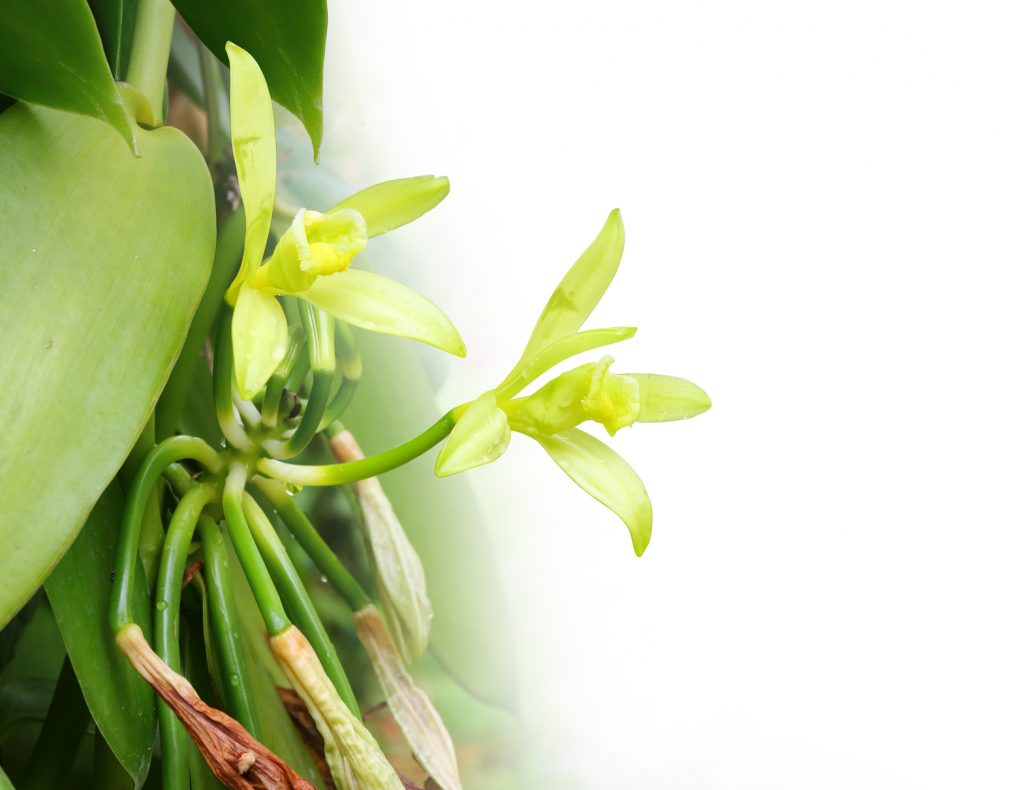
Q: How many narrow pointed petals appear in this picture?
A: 9